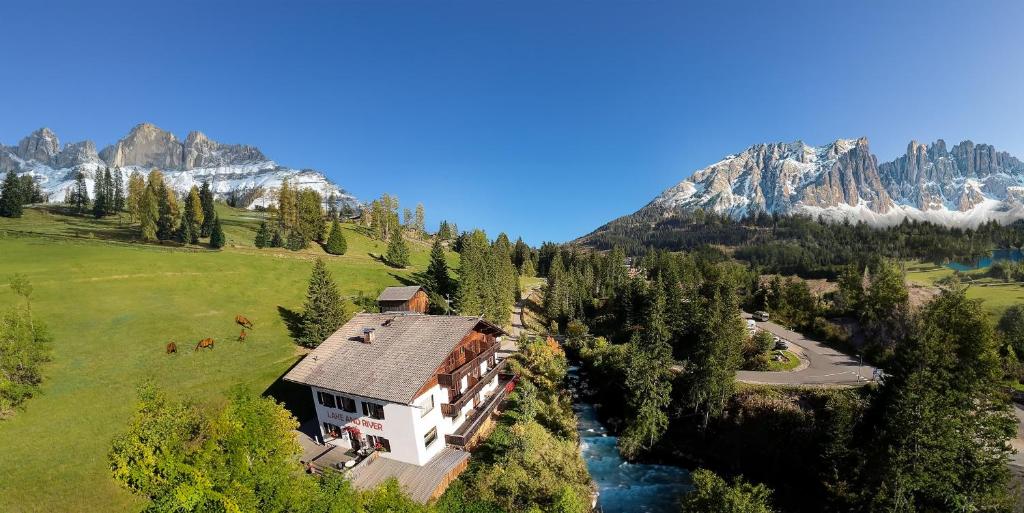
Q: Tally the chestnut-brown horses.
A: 4